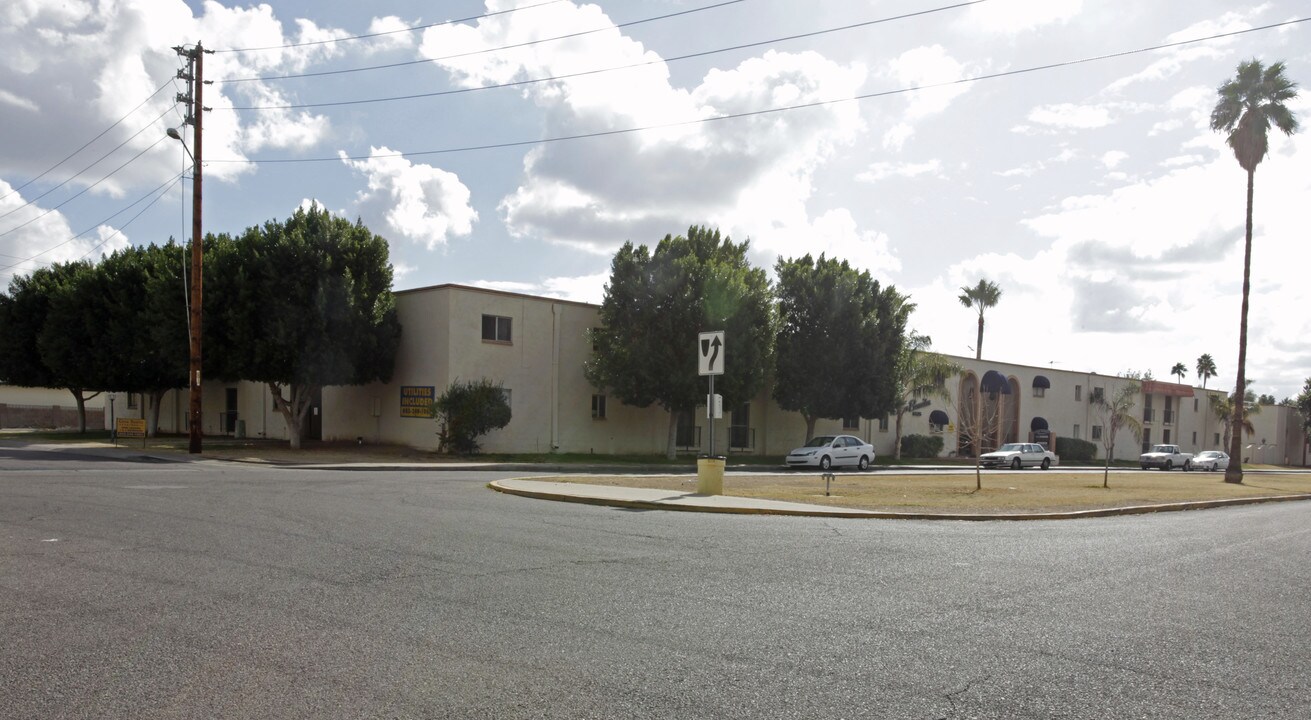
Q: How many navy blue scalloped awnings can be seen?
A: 4